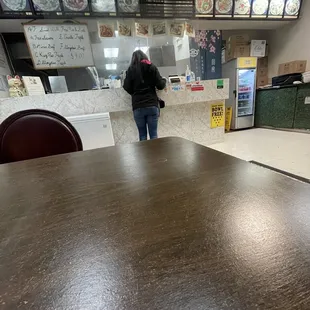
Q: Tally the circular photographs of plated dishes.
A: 11